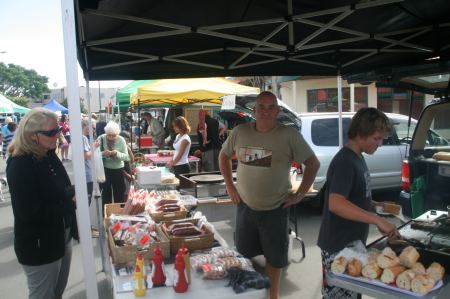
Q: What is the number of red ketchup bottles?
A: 2